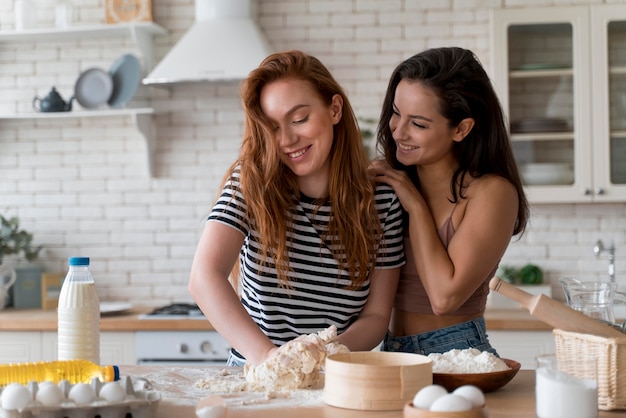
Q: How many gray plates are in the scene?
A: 2